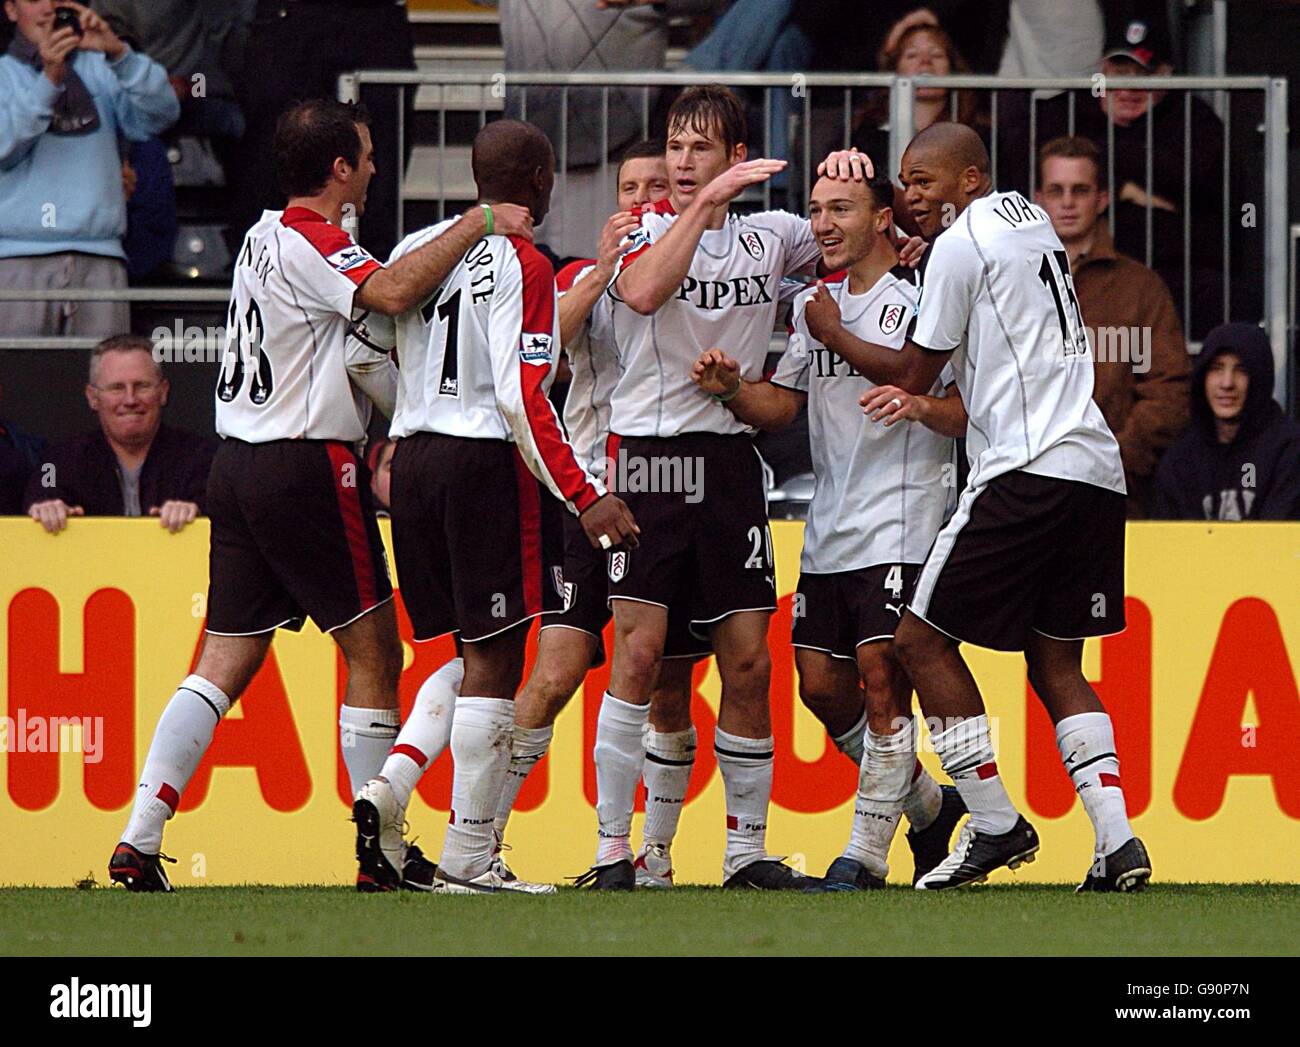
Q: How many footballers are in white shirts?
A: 6